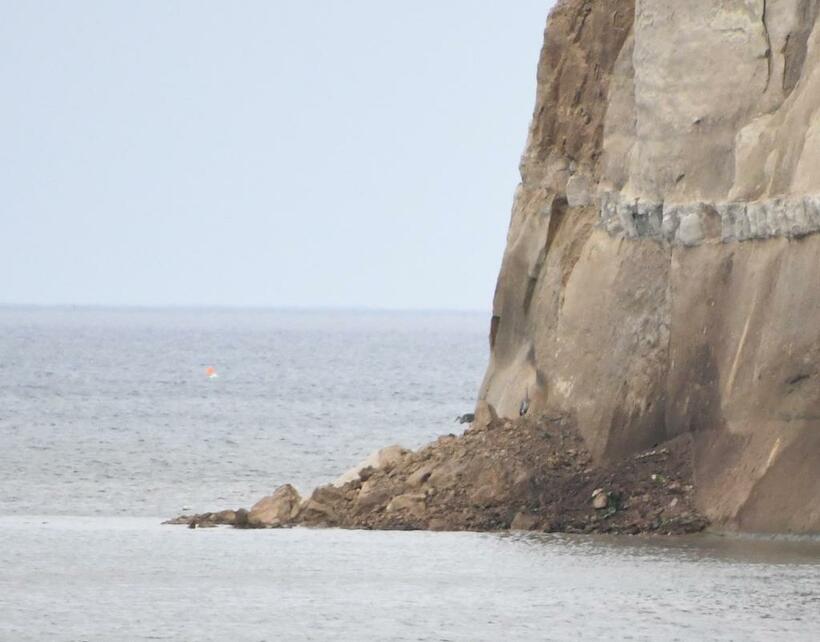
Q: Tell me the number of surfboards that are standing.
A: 0